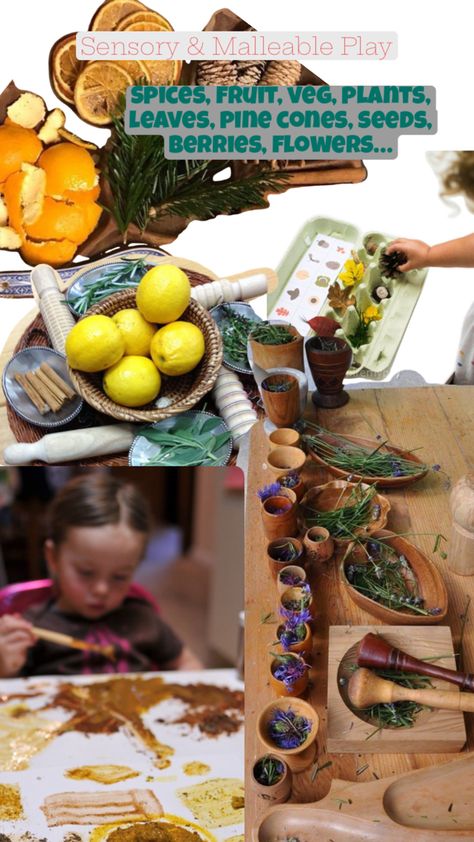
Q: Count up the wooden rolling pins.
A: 4